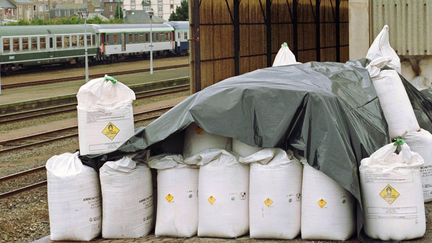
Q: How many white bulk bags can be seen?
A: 14